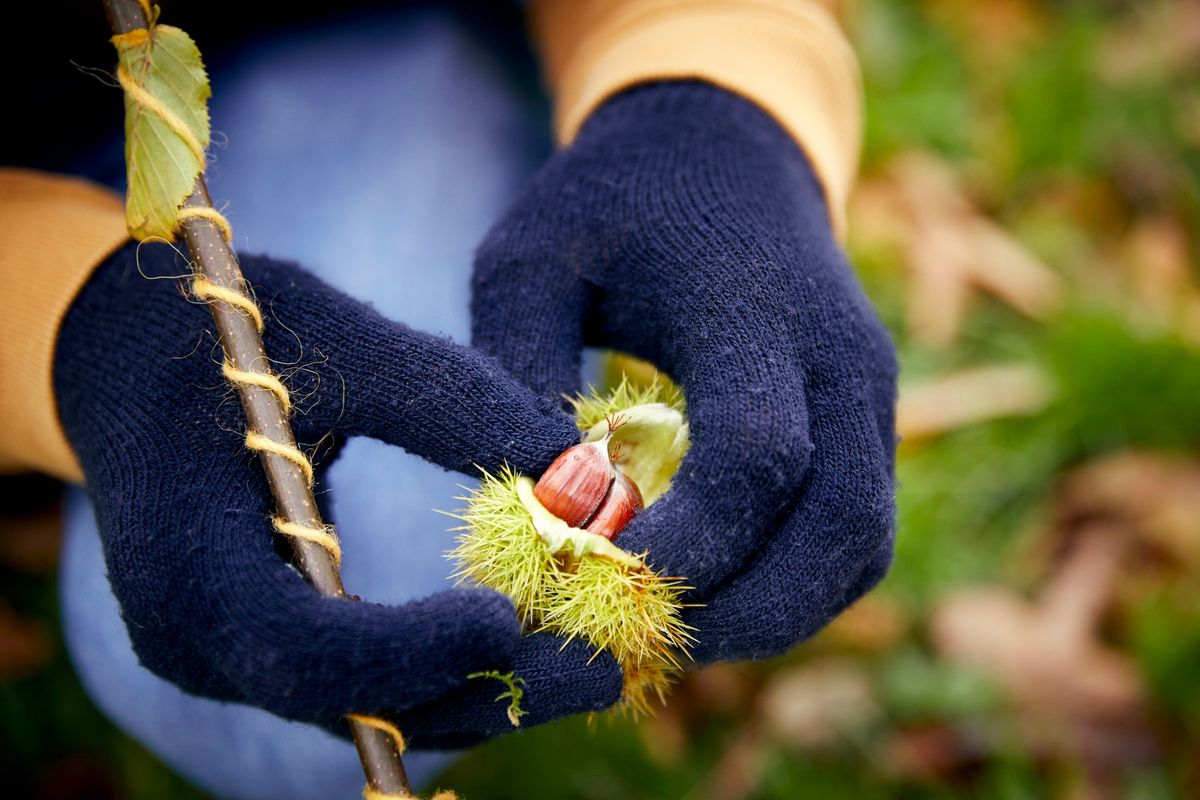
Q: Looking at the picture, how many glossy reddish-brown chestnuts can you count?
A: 2